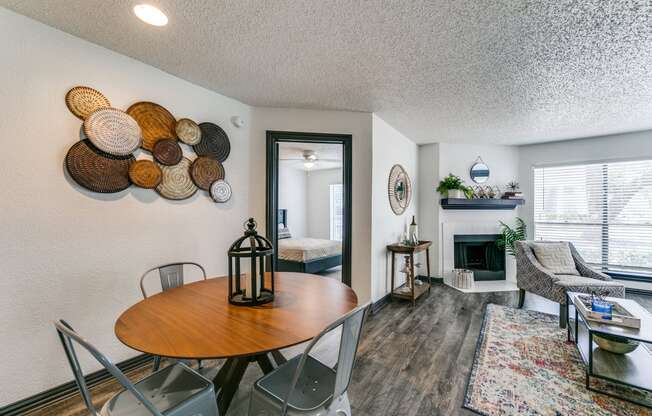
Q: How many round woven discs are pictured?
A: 11